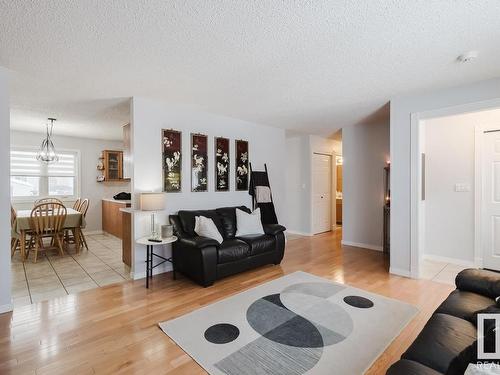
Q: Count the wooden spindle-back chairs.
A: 5